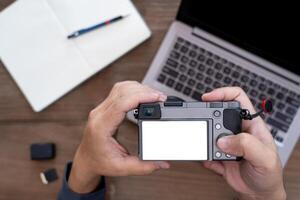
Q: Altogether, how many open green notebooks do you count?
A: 0